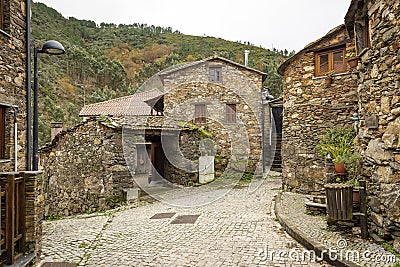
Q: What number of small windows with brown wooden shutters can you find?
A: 2